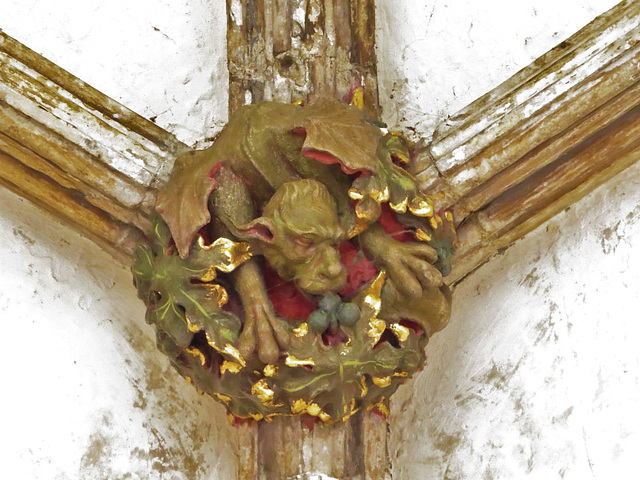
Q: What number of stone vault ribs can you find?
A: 4